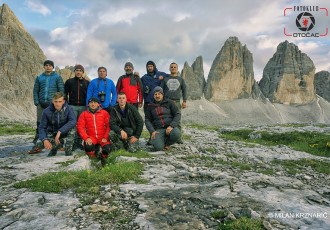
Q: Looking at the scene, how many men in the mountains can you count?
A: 10